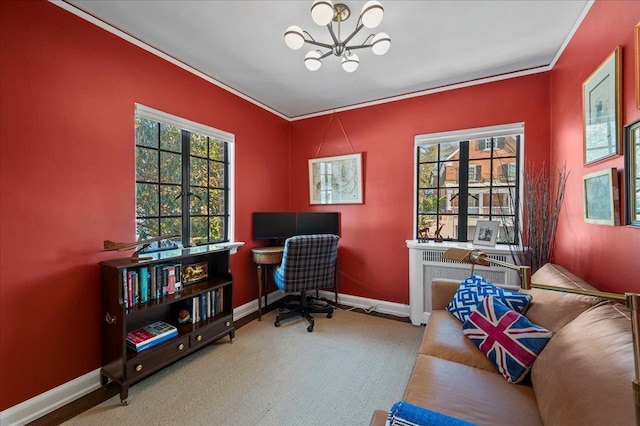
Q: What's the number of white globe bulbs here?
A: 6